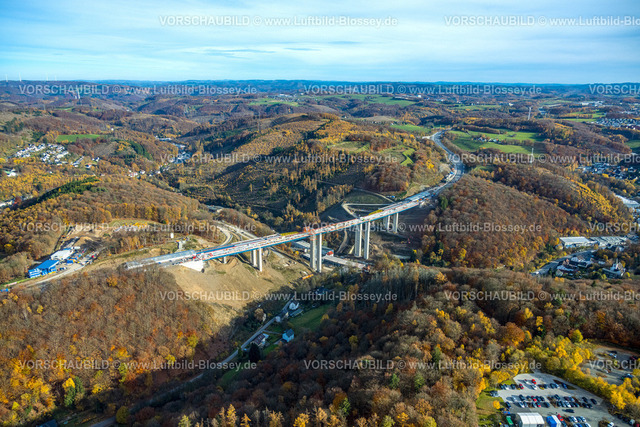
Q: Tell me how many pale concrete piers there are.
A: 9